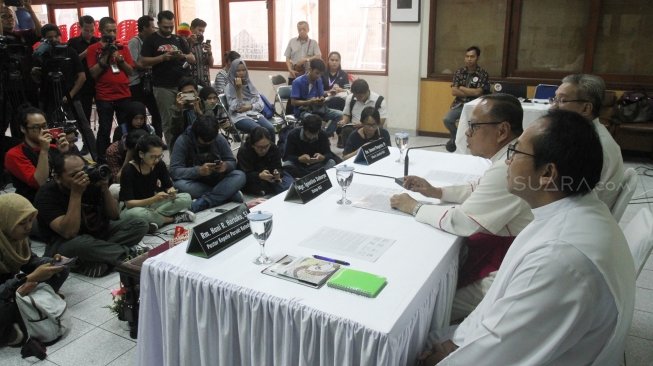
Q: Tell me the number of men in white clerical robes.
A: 3